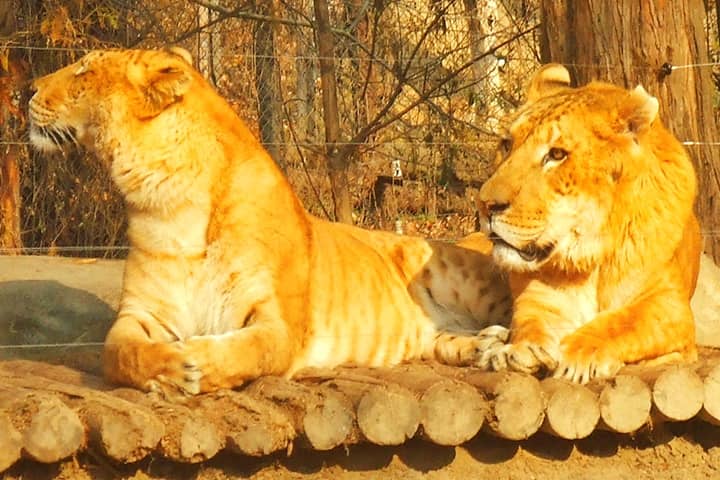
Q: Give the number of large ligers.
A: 2